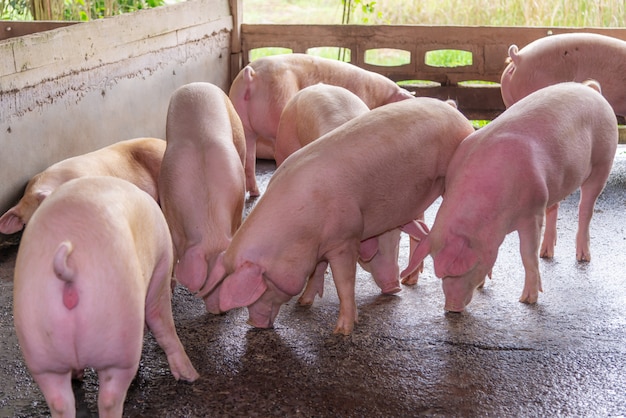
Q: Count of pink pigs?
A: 8